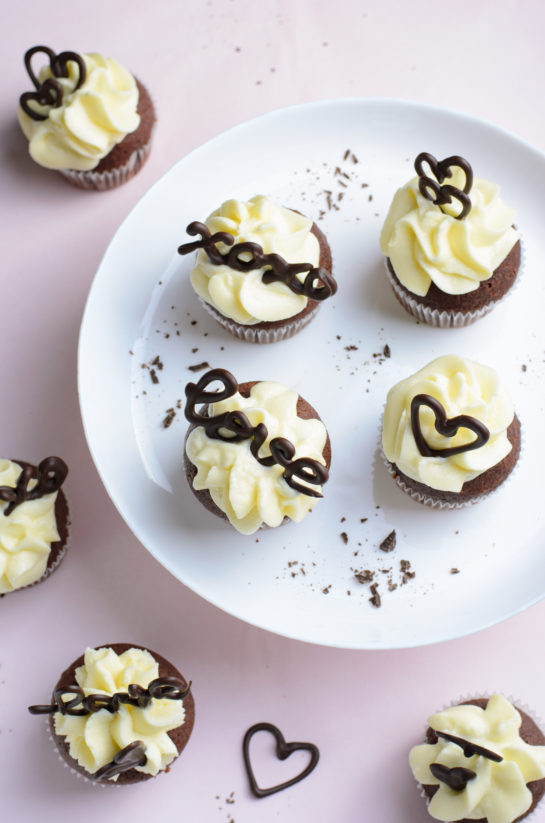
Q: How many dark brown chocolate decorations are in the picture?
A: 13